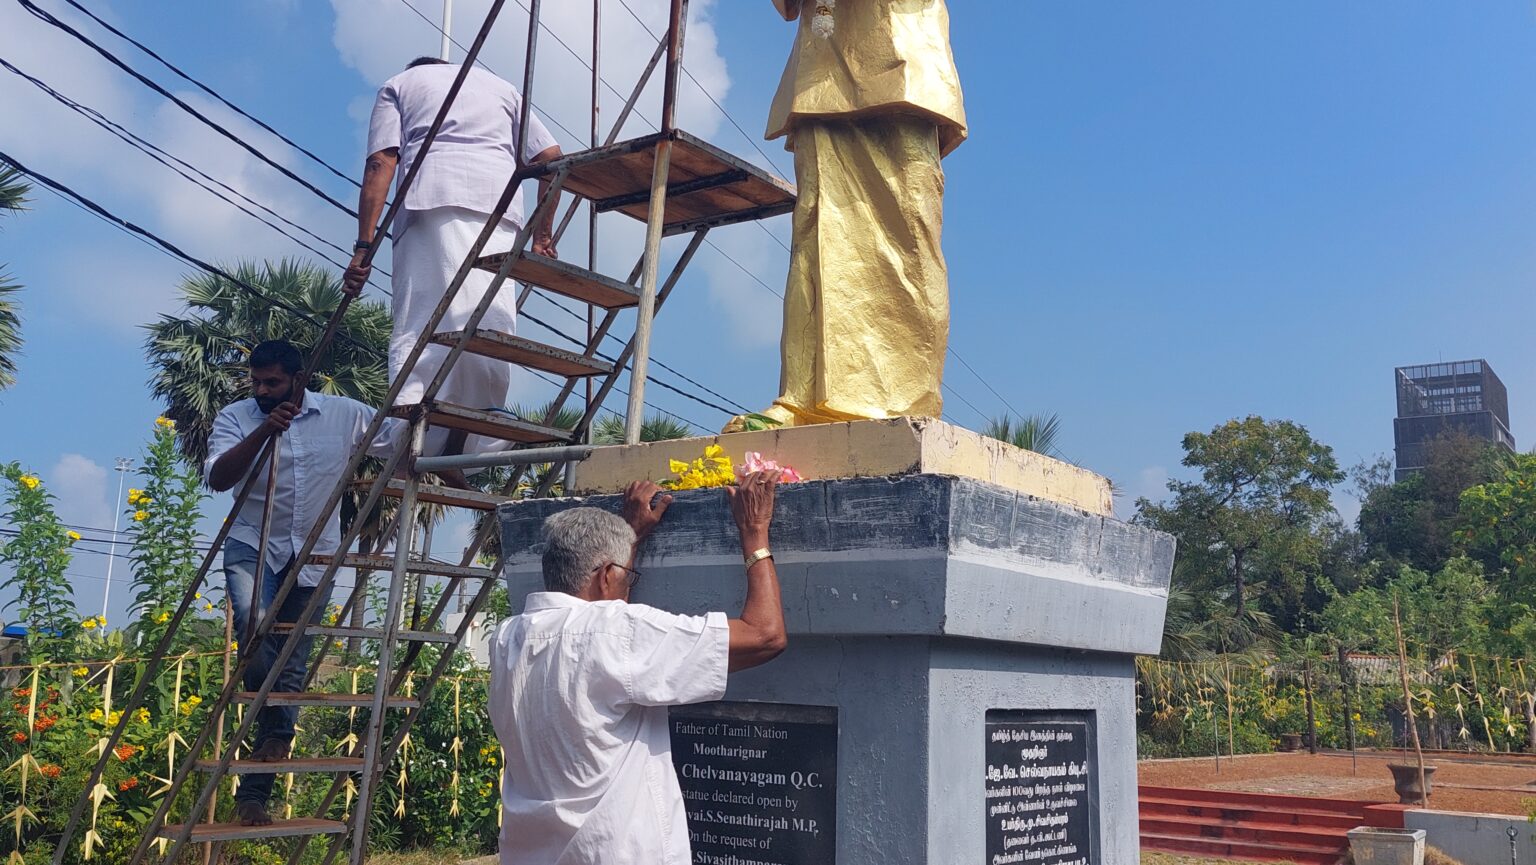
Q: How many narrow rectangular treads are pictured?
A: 9